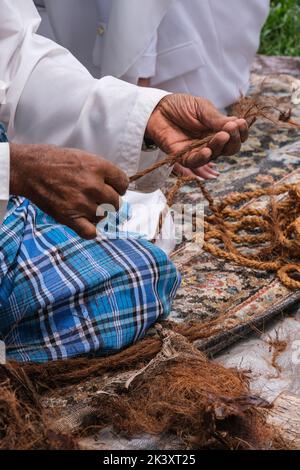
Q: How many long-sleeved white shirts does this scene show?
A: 2